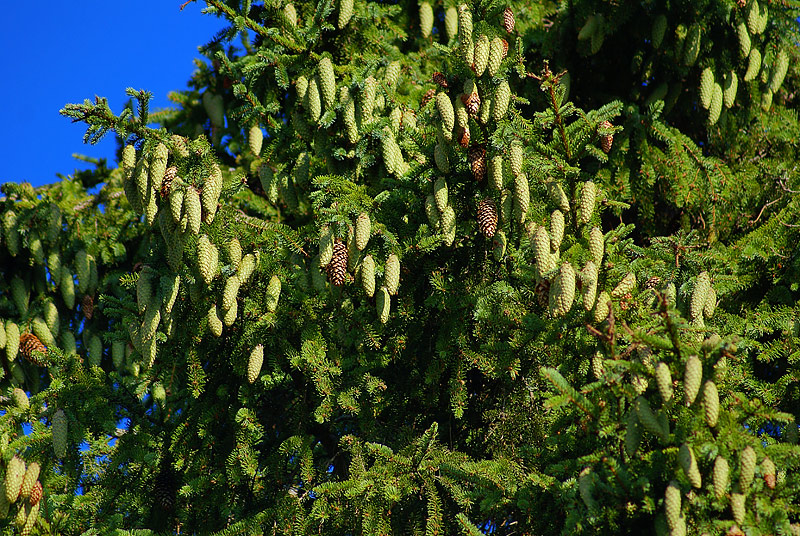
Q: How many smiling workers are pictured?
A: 0